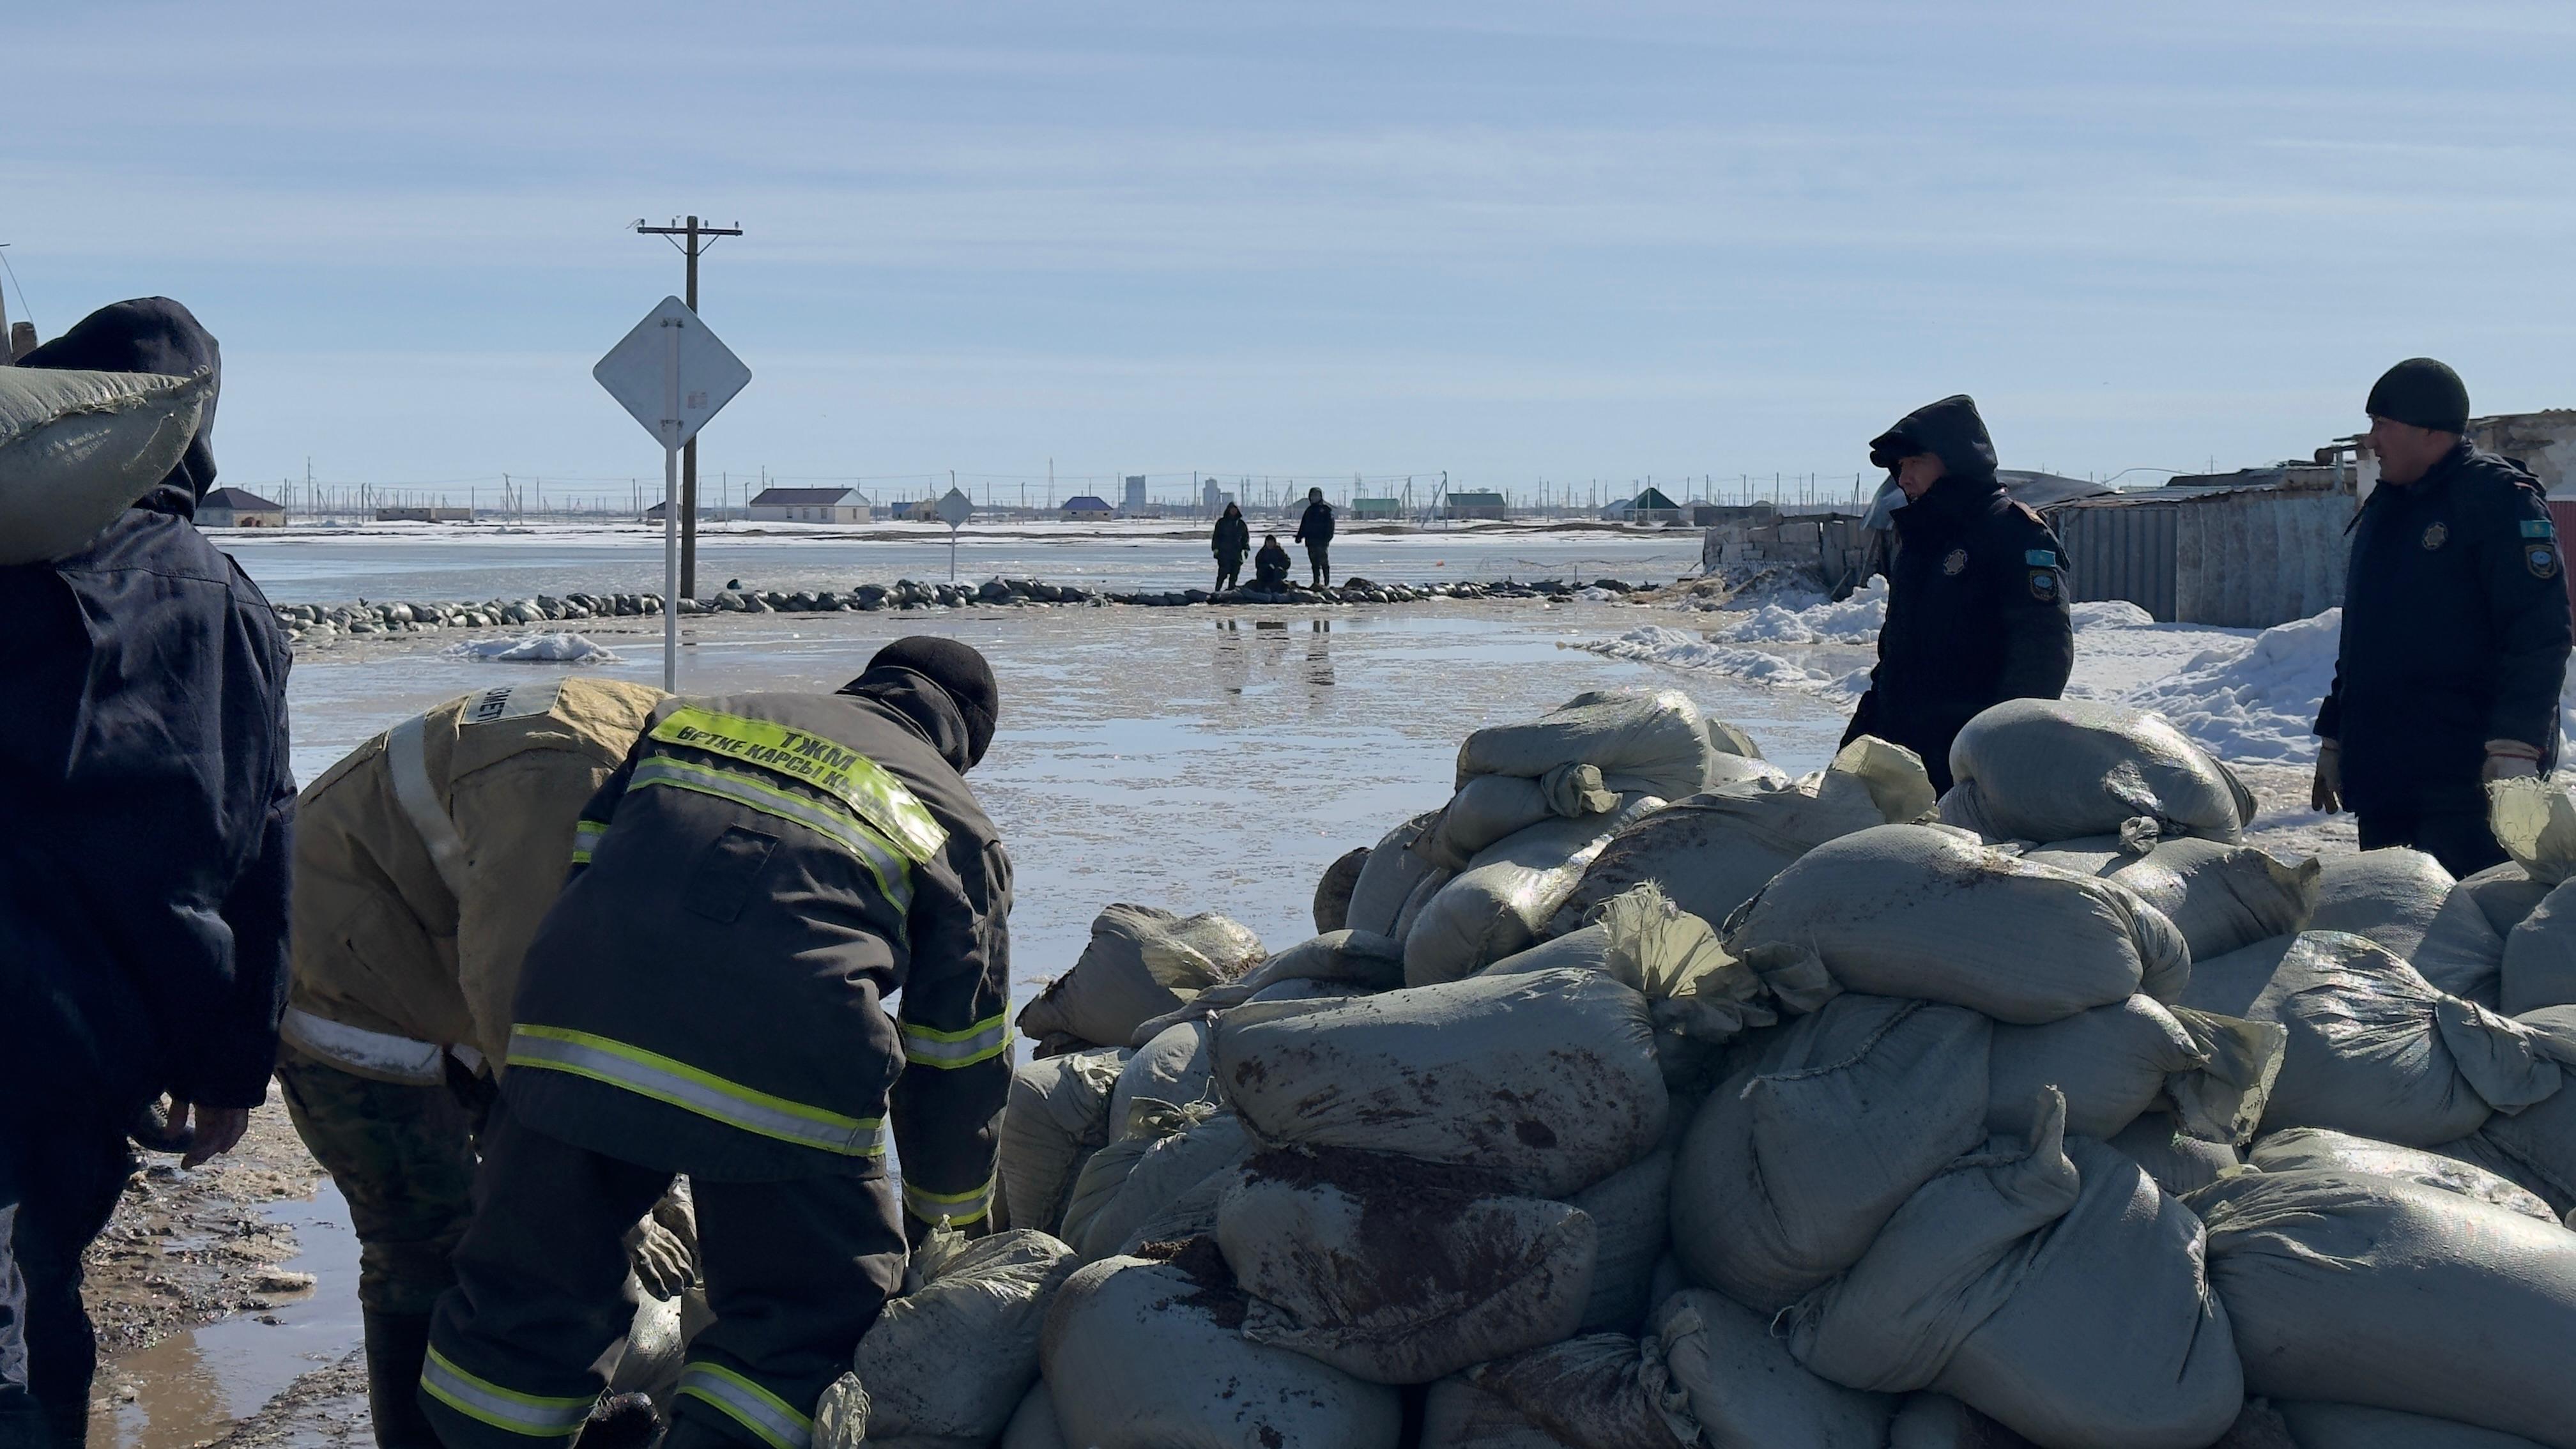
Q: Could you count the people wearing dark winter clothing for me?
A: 7